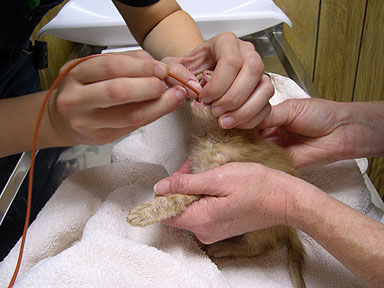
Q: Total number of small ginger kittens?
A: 1